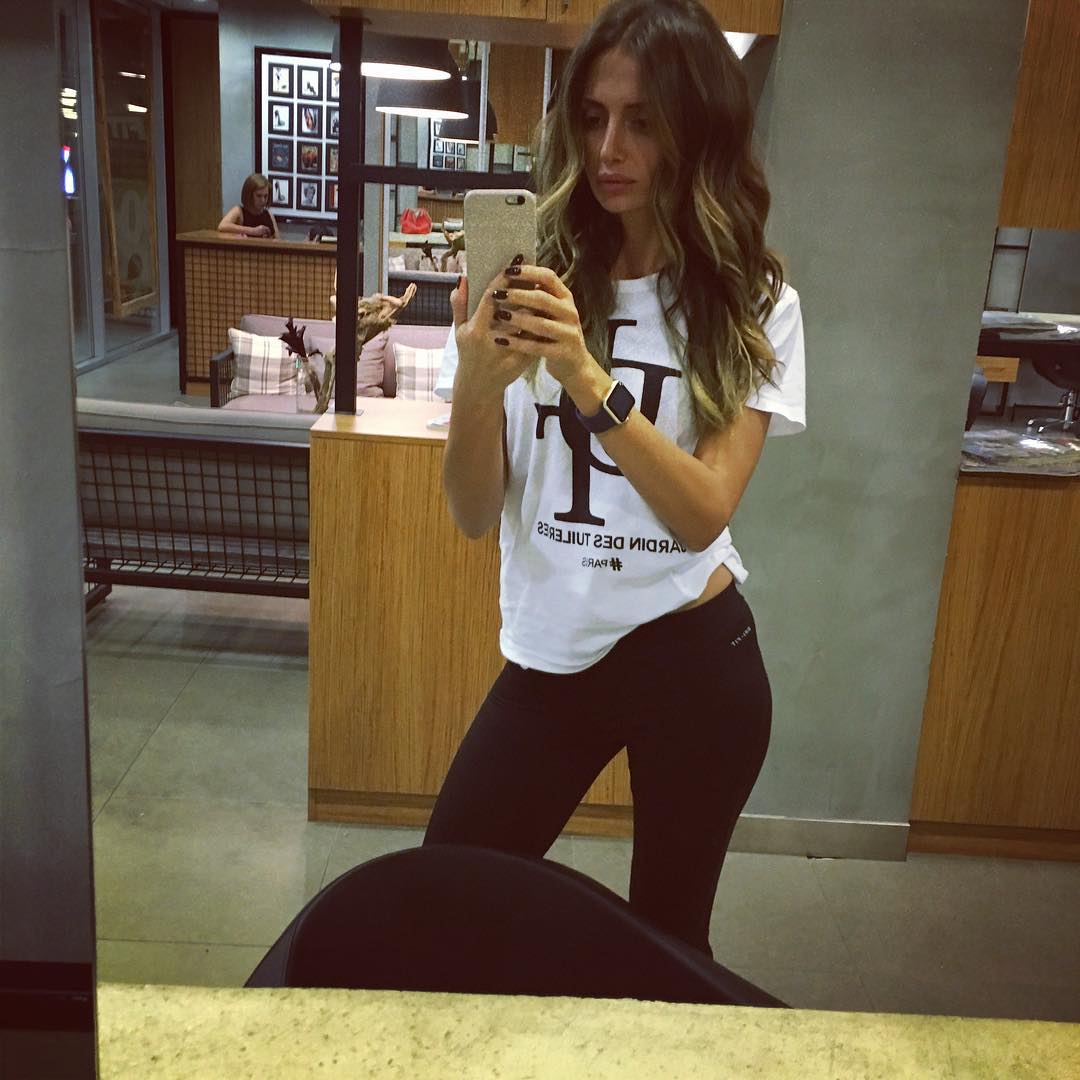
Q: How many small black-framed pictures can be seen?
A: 12